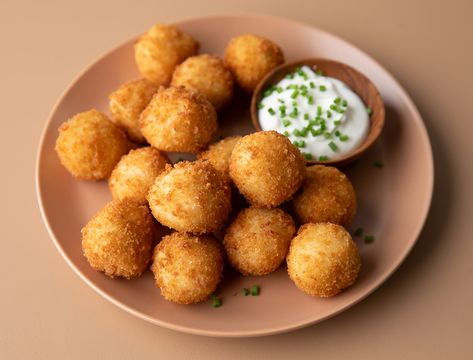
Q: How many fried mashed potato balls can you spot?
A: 15